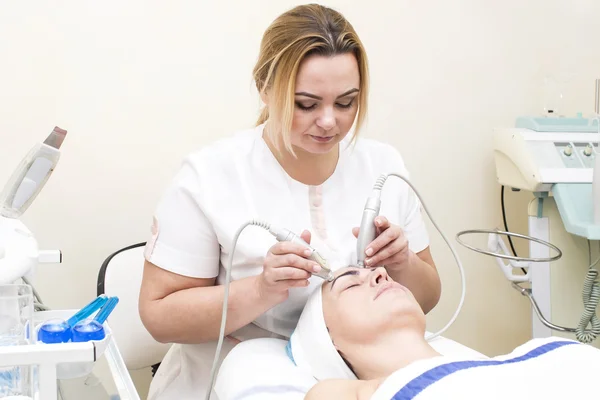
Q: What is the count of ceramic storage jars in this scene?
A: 0